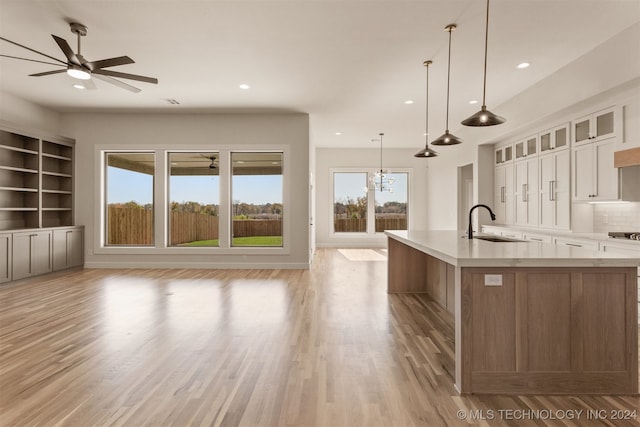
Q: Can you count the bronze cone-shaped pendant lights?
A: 3